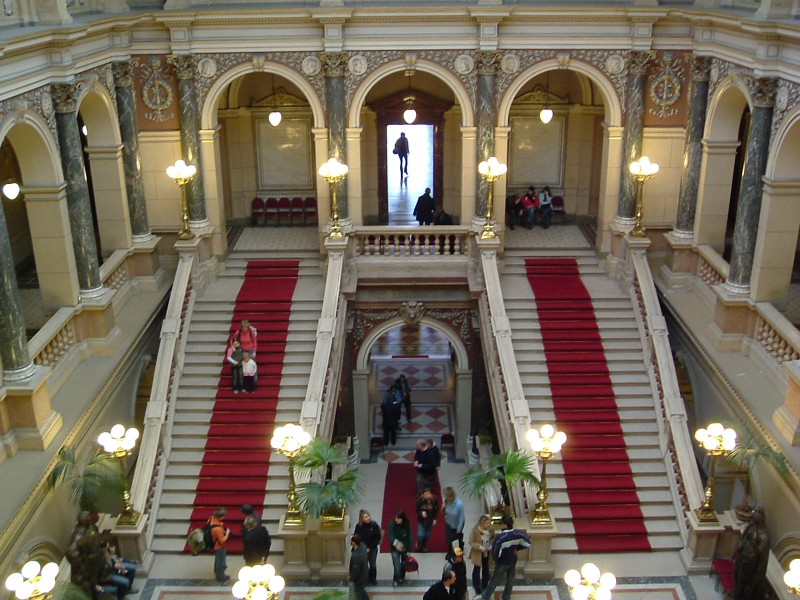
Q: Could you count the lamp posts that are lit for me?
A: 12